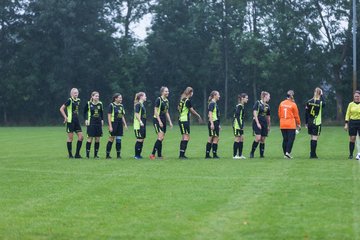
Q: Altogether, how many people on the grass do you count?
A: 12